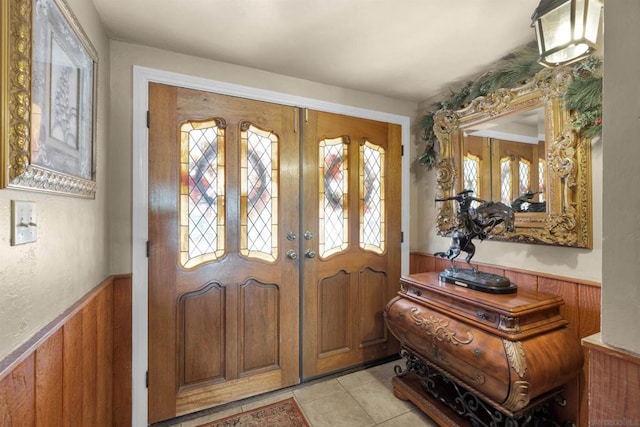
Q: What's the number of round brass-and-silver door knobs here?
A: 2